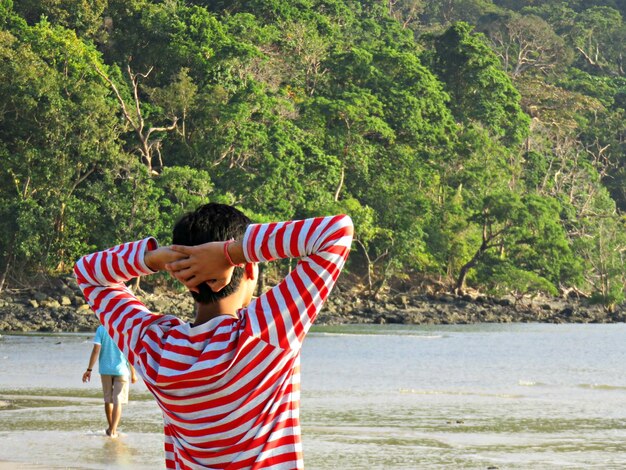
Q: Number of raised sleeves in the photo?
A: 2